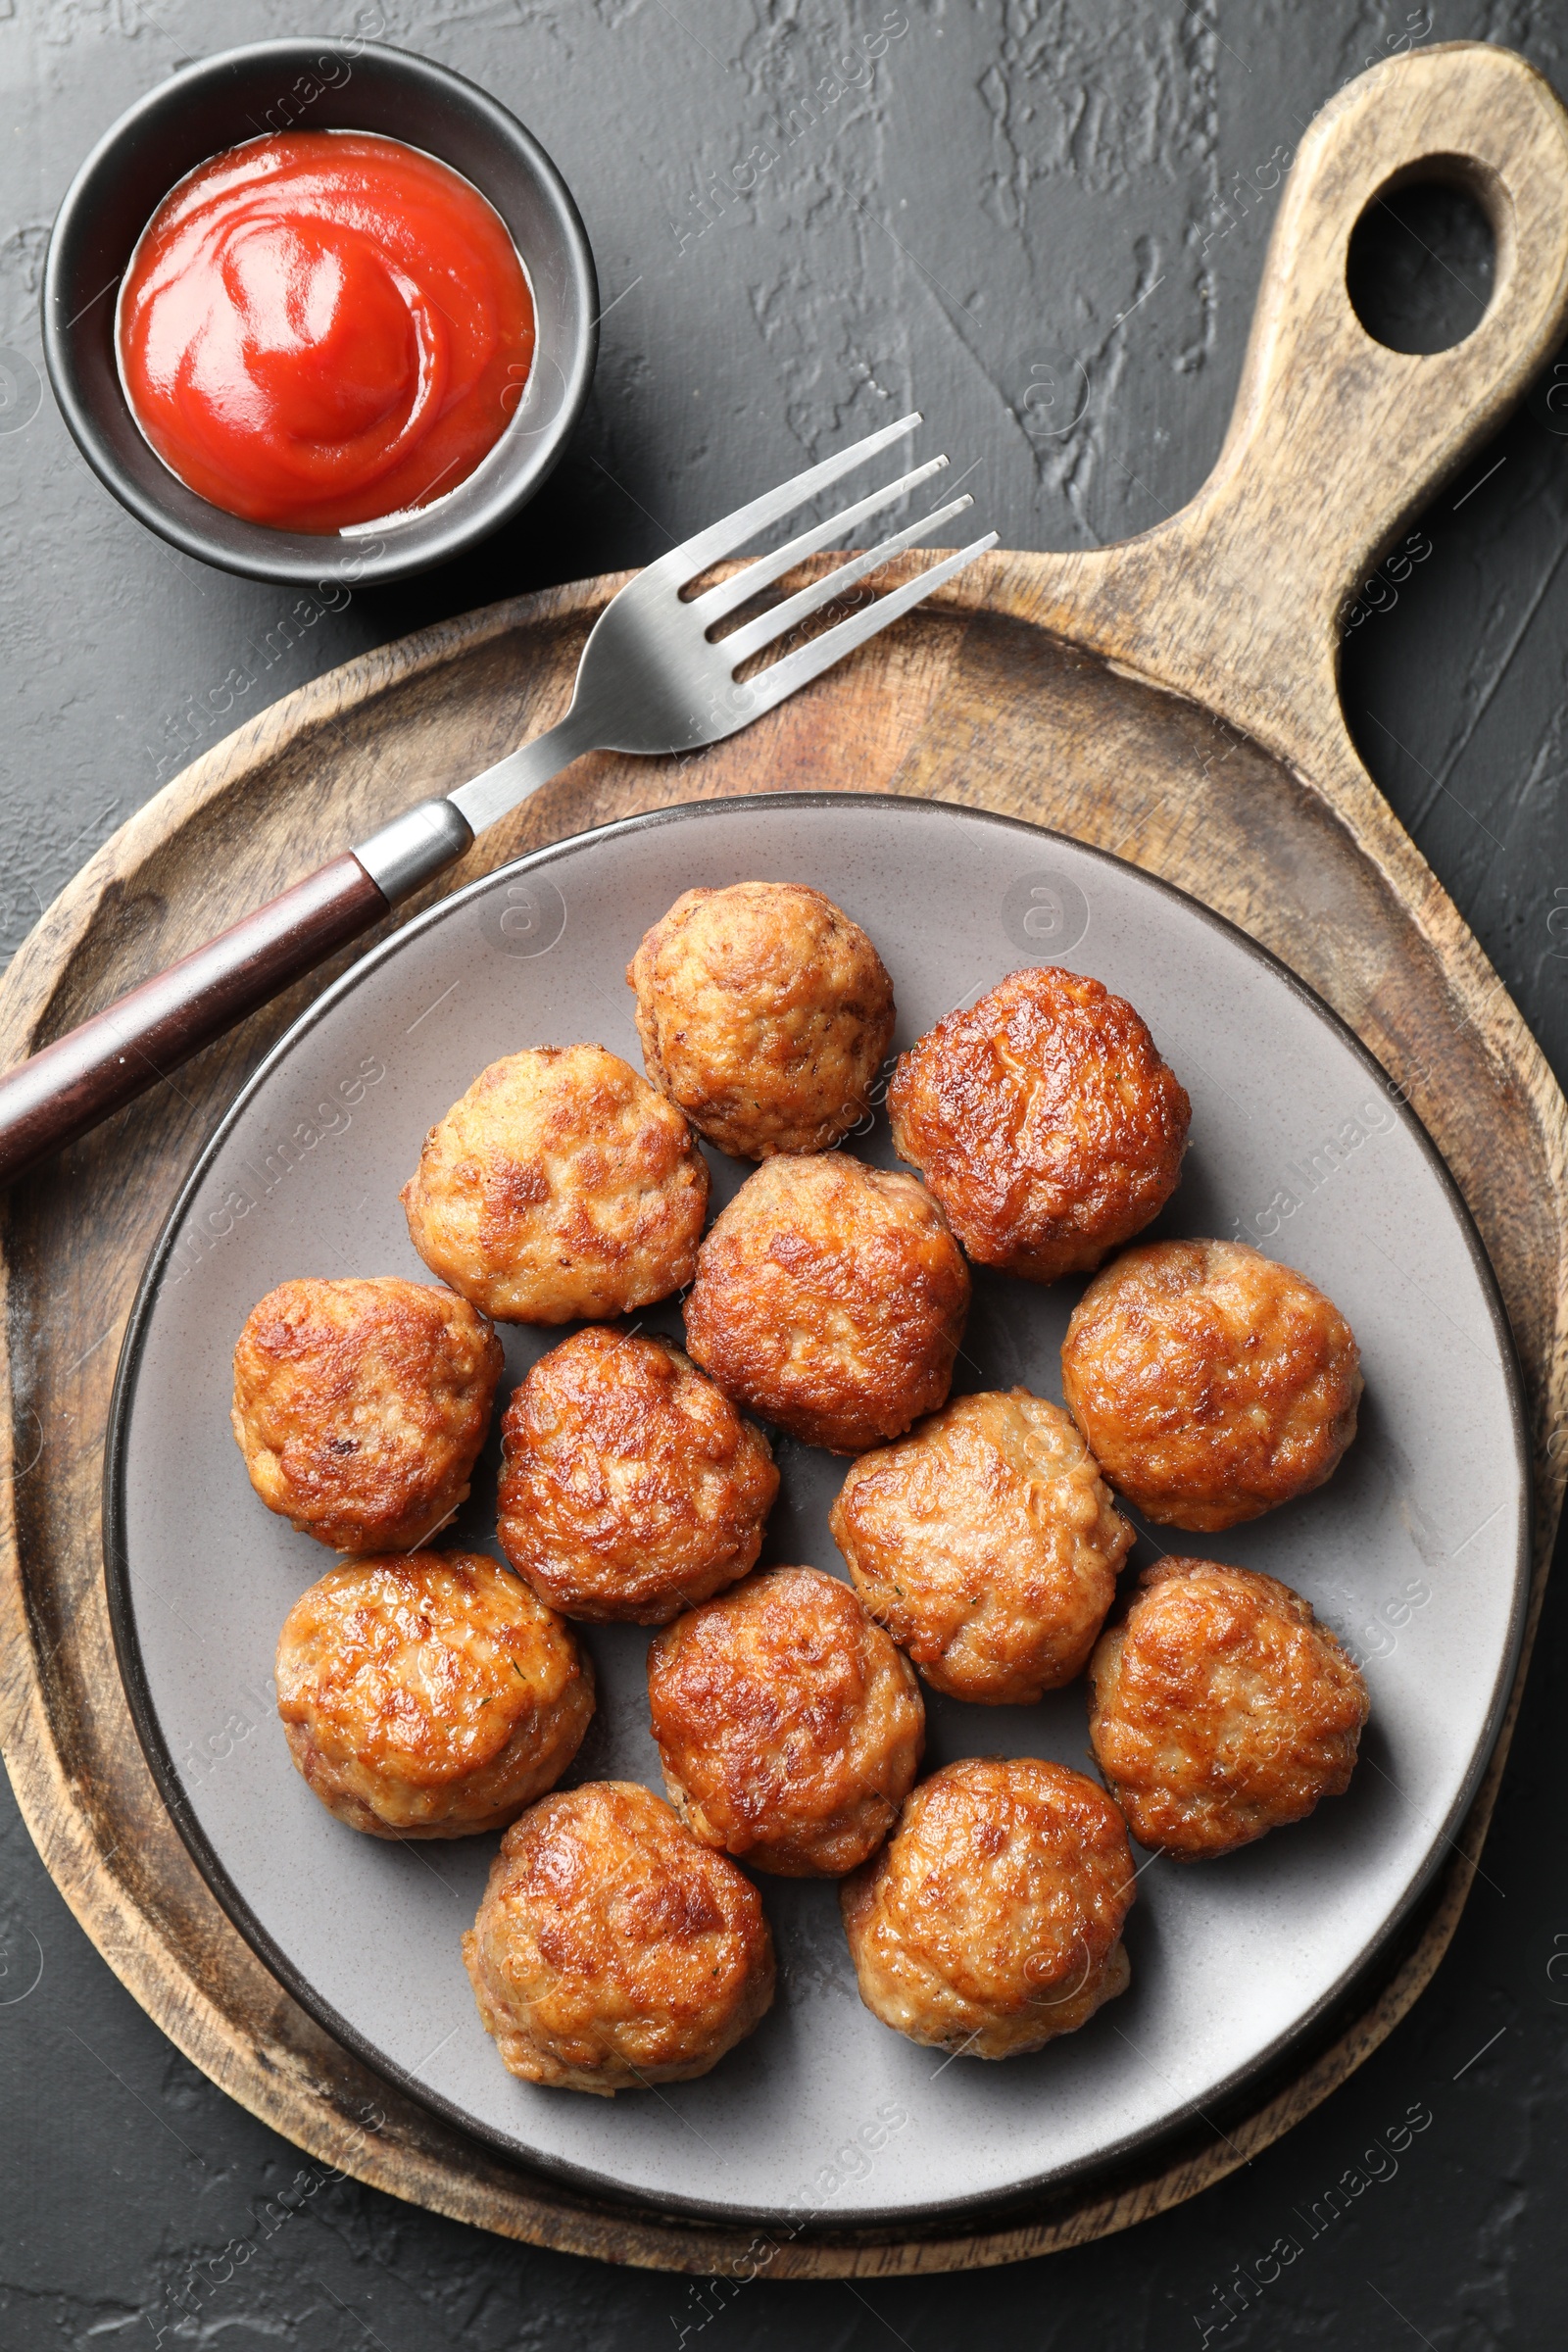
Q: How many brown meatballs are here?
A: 13